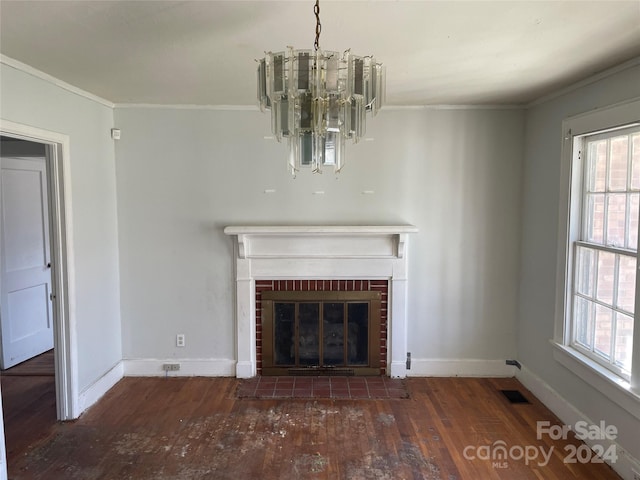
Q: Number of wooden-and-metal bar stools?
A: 0